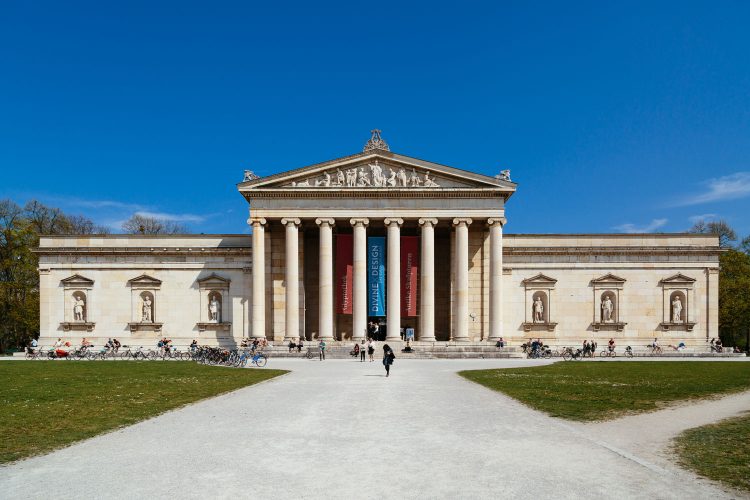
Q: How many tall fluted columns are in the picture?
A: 8